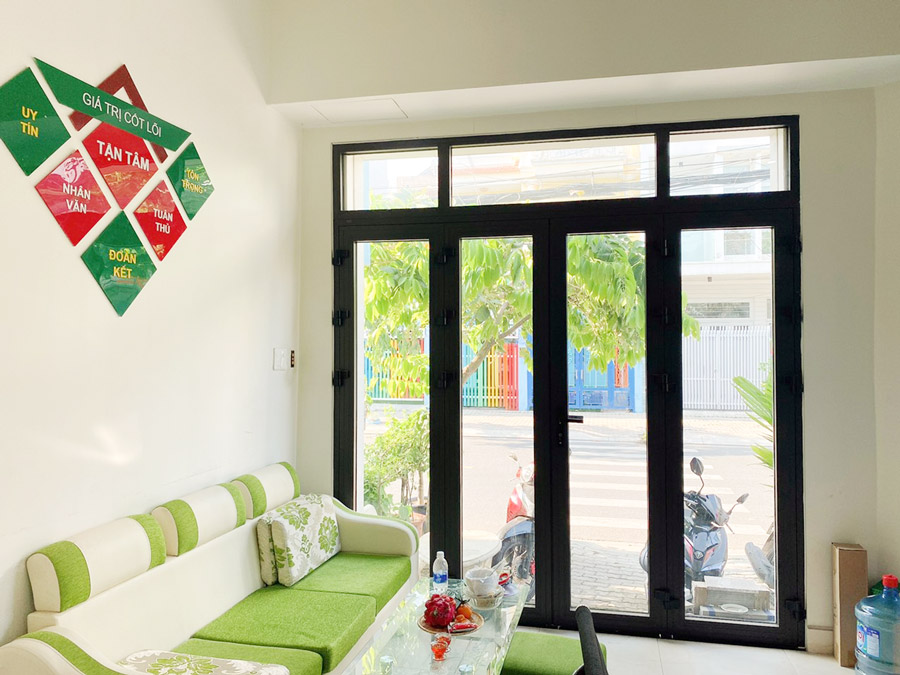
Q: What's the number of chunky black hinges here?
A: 14